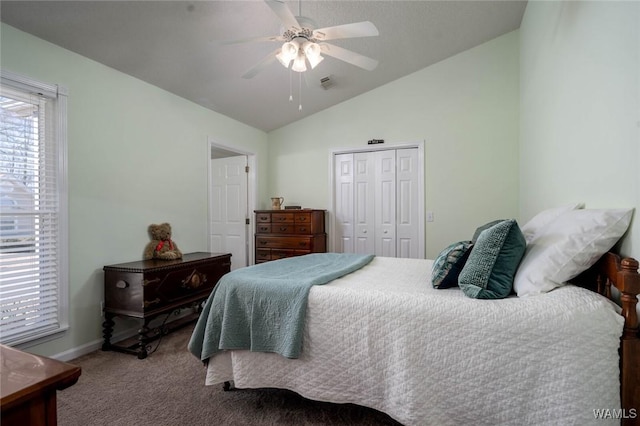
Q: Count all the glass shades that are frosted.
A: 5